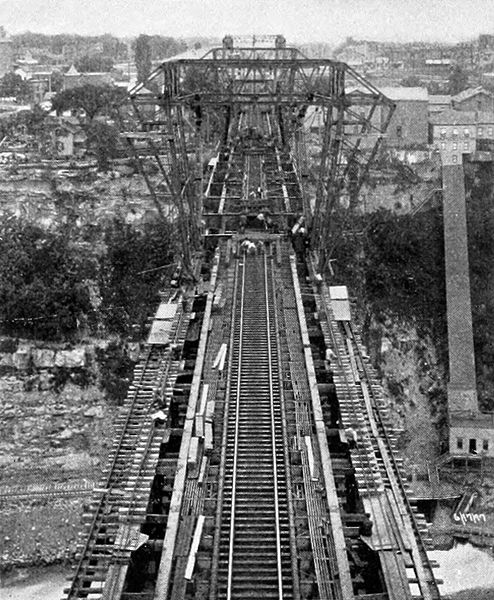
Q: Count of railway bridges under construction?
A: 1